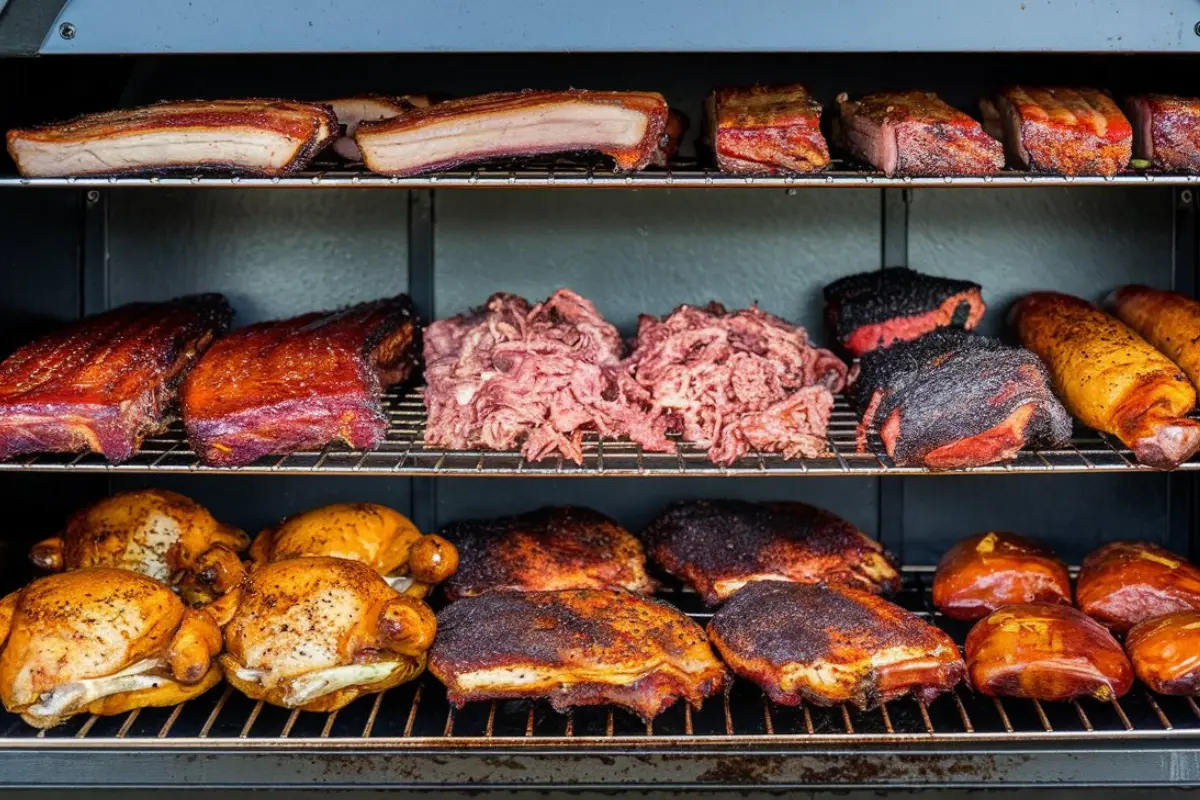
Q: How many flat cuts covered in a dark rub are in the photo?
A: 4